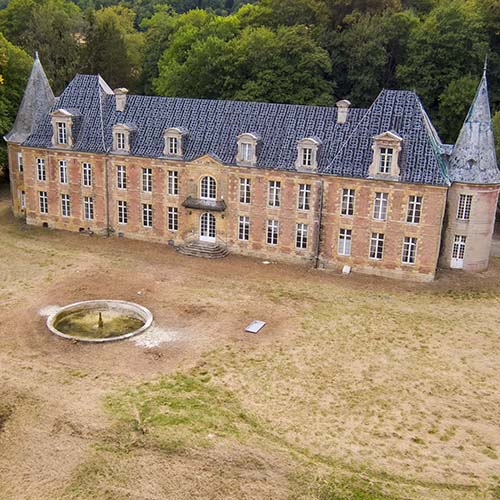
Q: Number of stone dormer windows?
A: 6